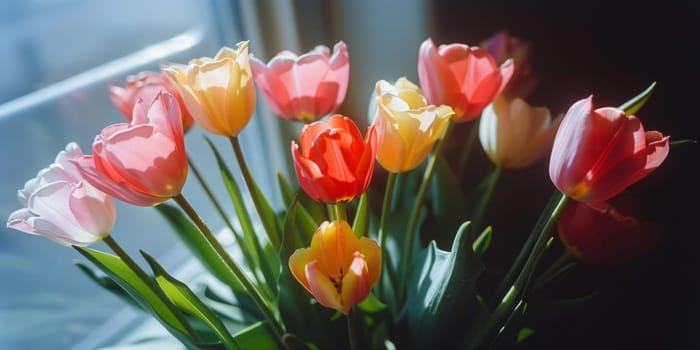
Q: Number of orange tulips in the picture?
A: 1